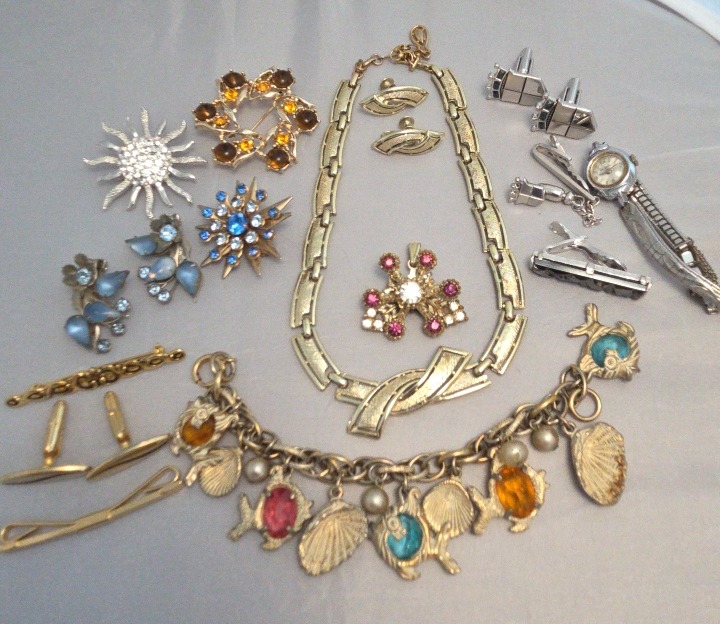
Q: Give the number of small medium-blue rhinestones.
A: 10